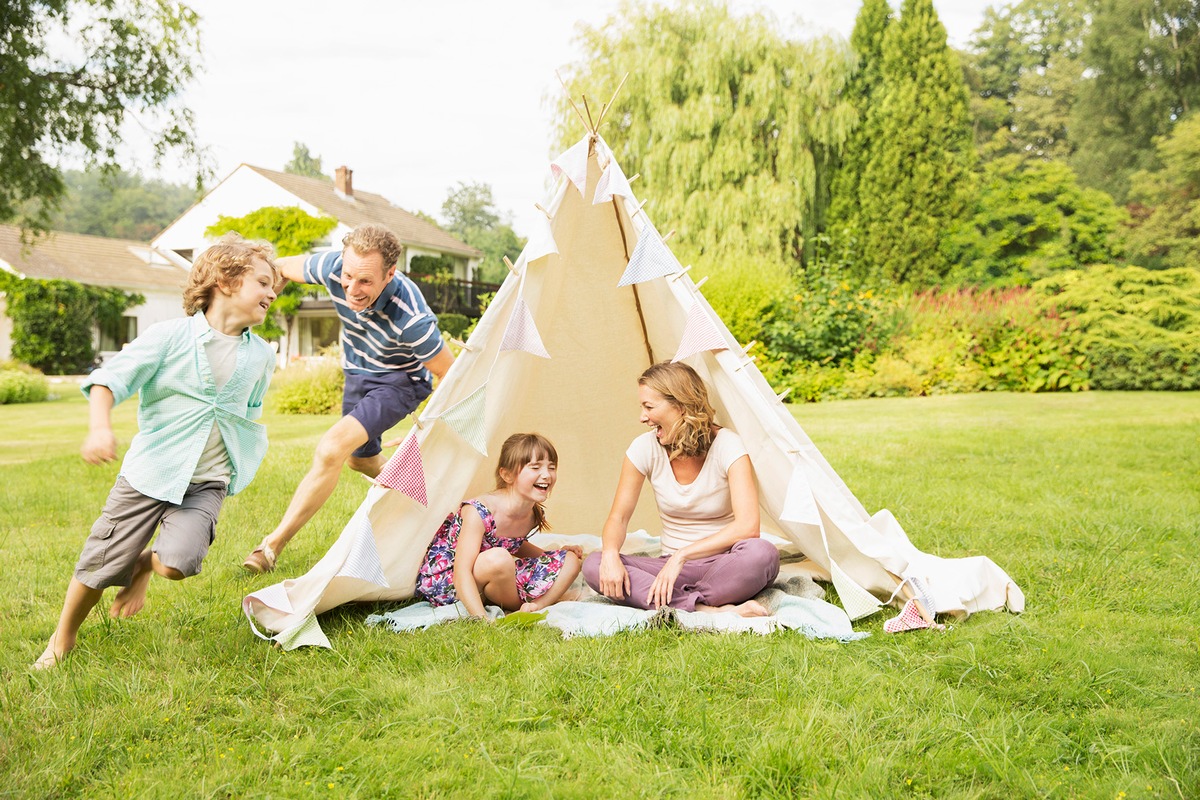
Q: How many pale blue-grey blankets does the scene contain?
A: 1